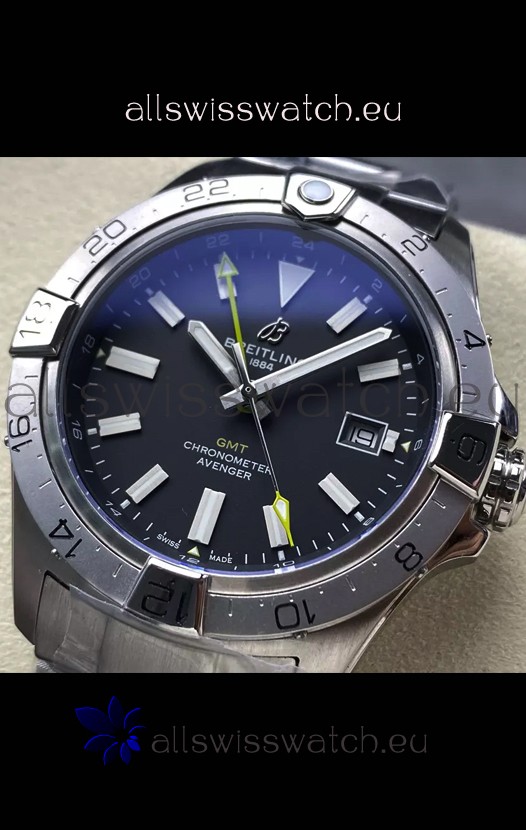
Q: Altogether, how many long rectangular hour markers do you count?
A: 10